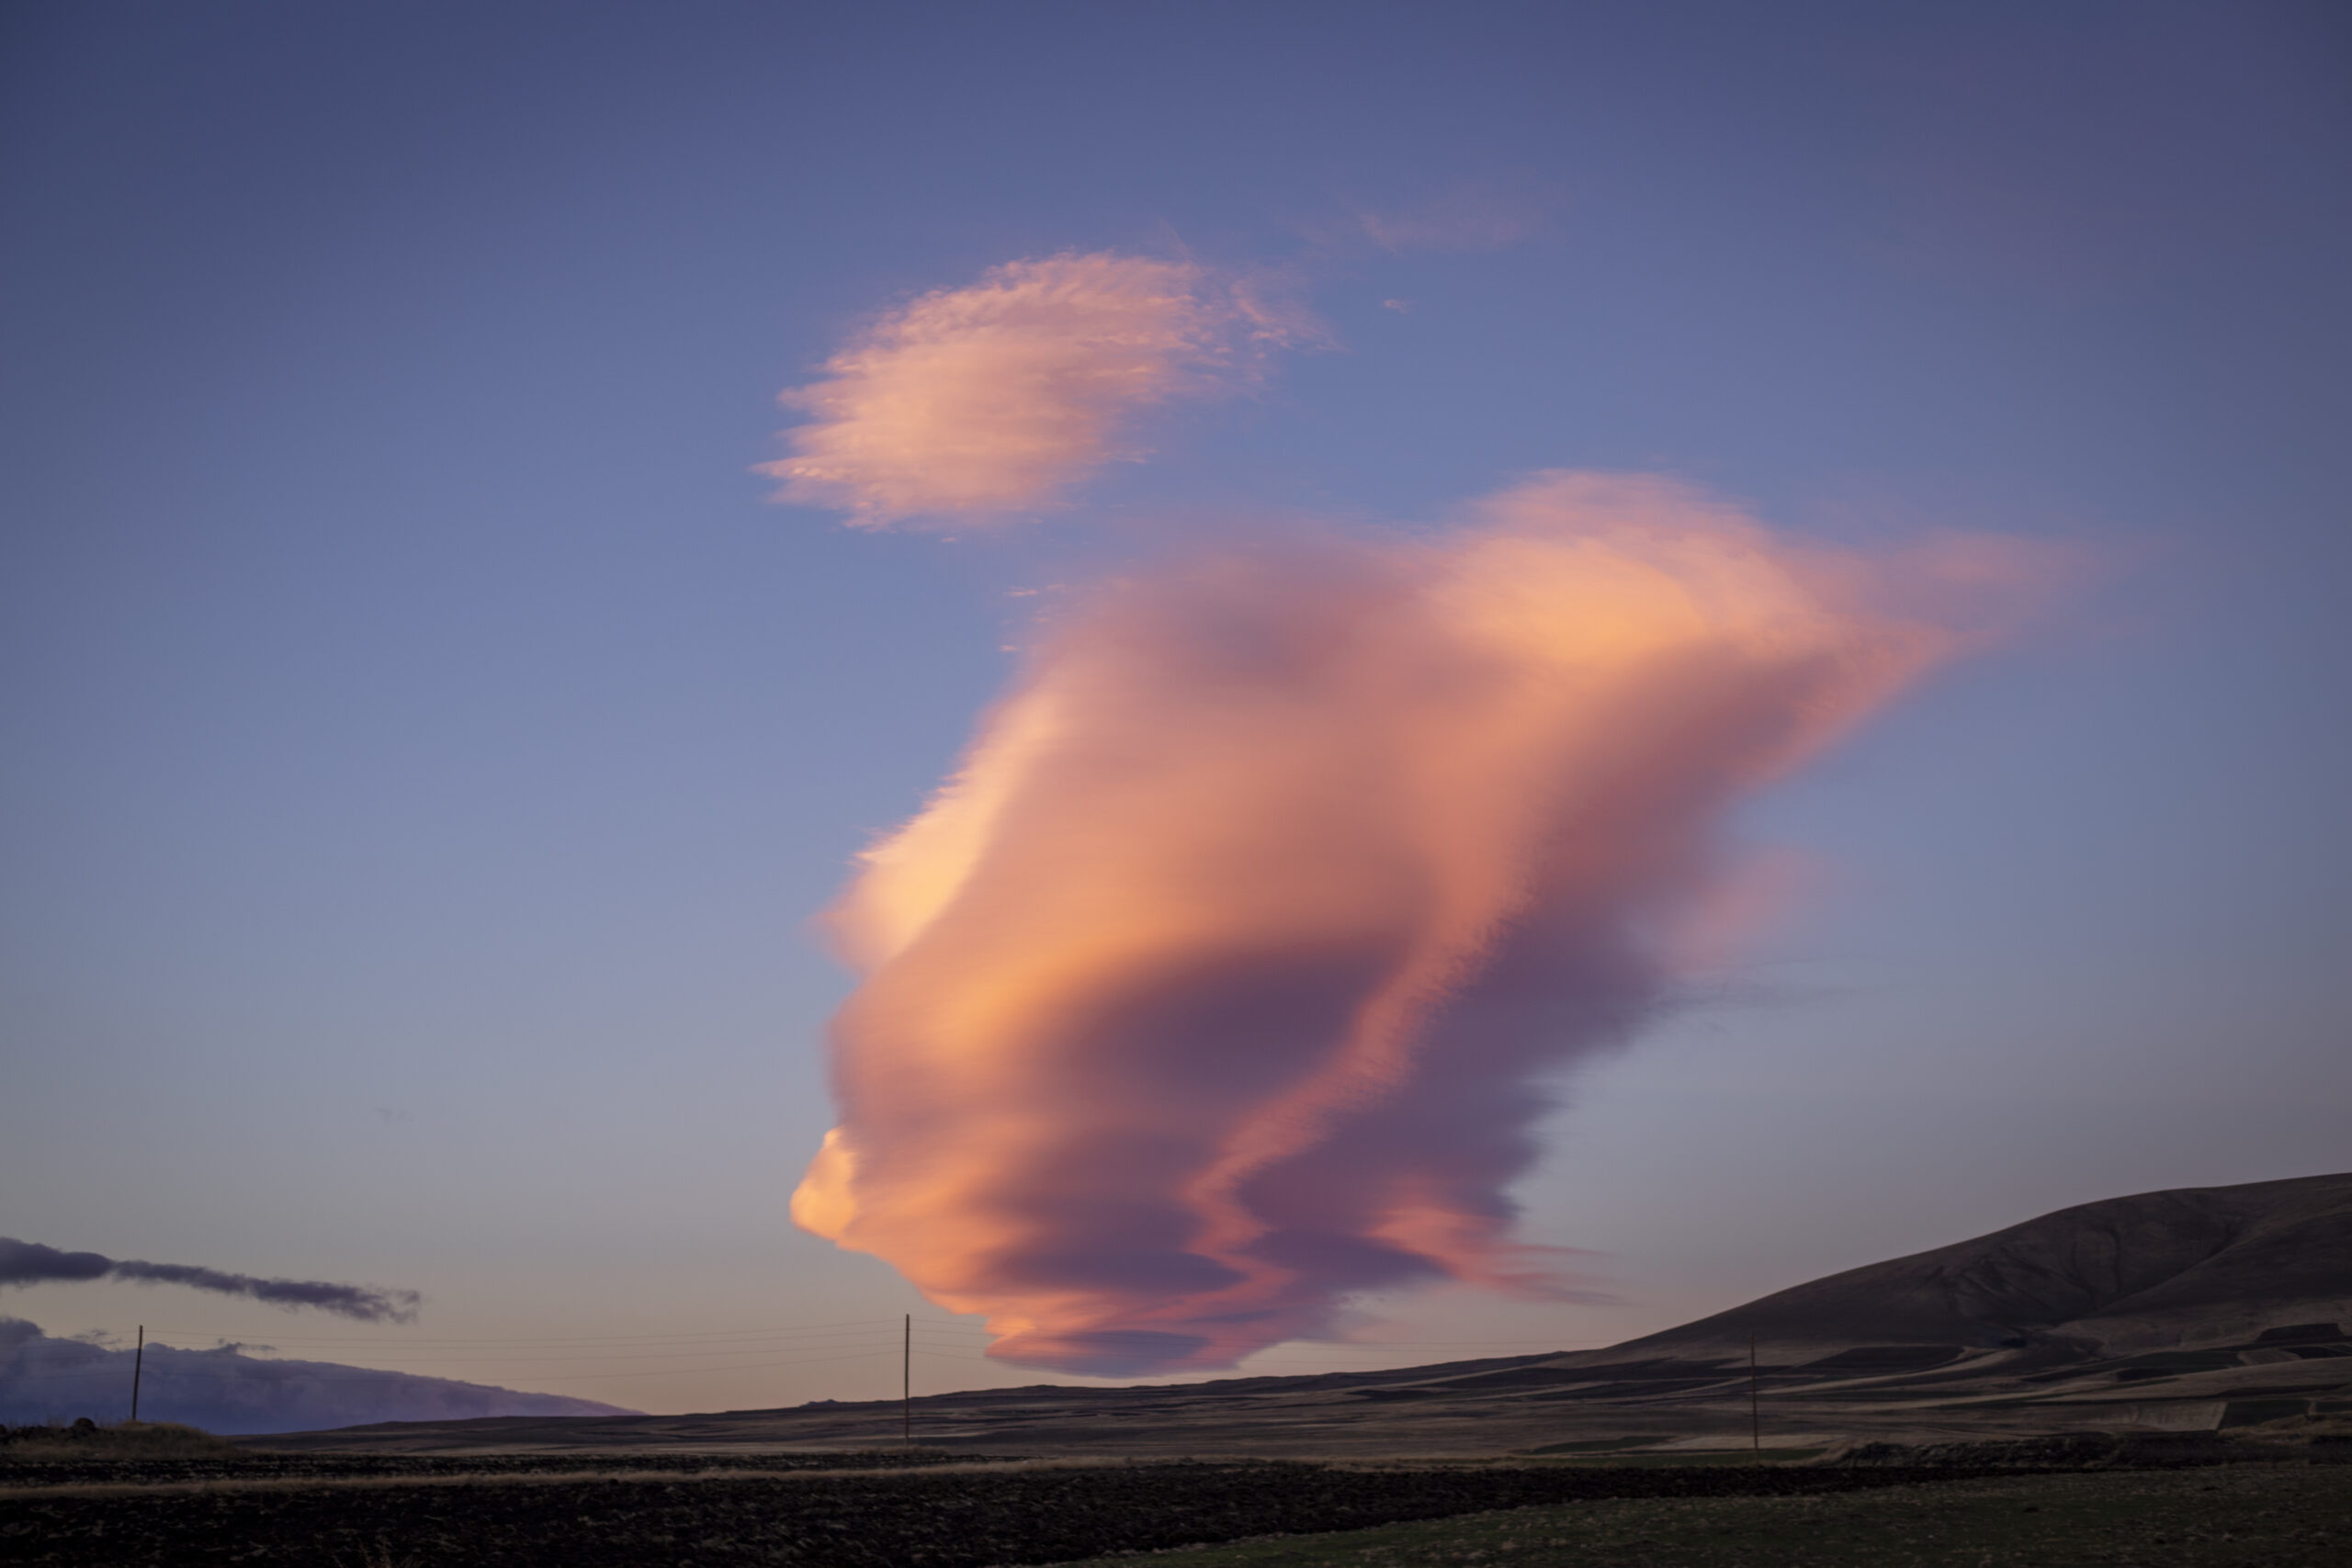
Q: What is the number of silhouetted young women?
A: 0